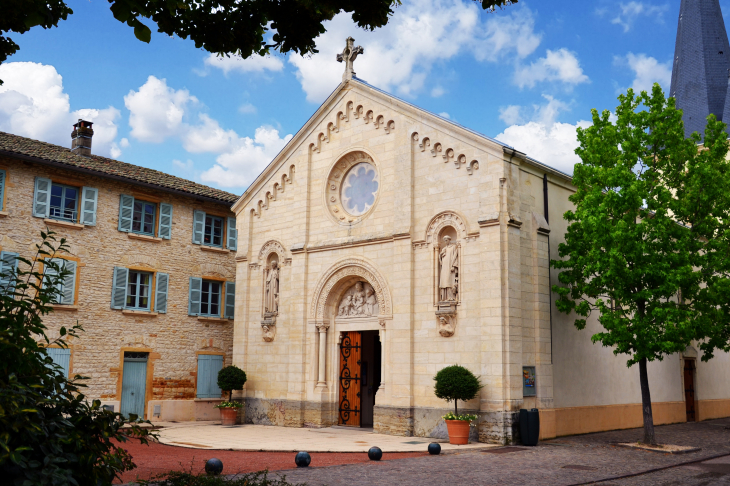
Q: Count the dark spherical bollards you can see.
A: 4